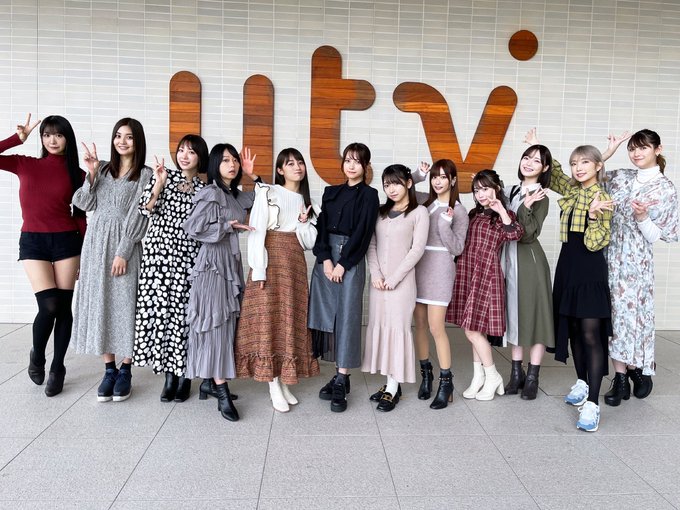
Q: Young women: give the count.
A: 12